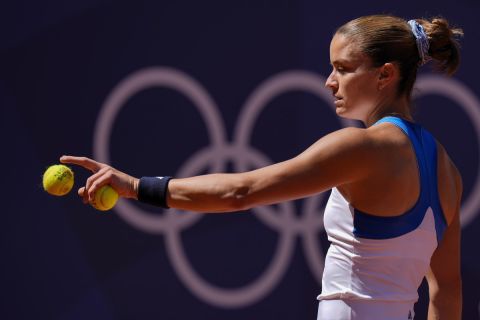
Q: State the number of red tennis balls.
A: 0